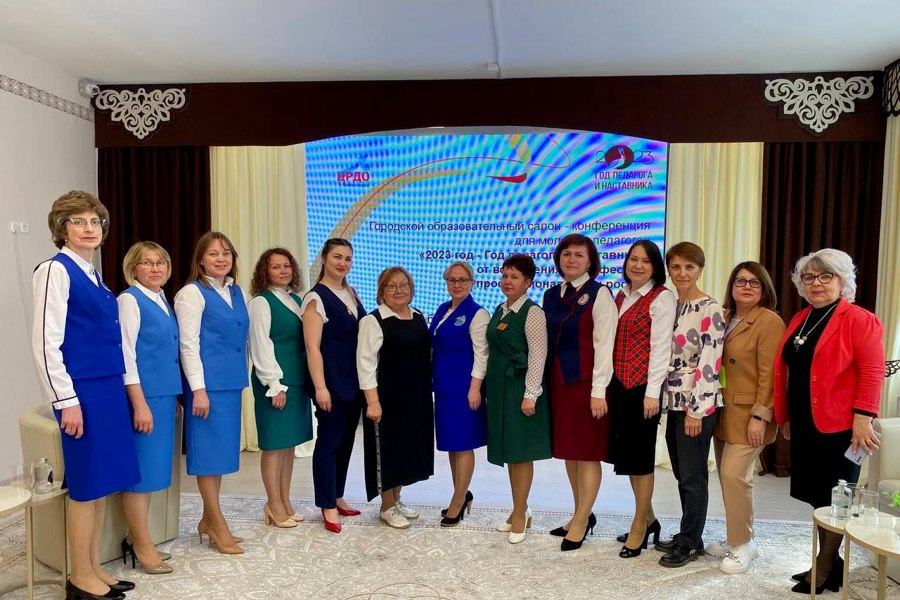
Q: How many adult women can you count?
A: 13